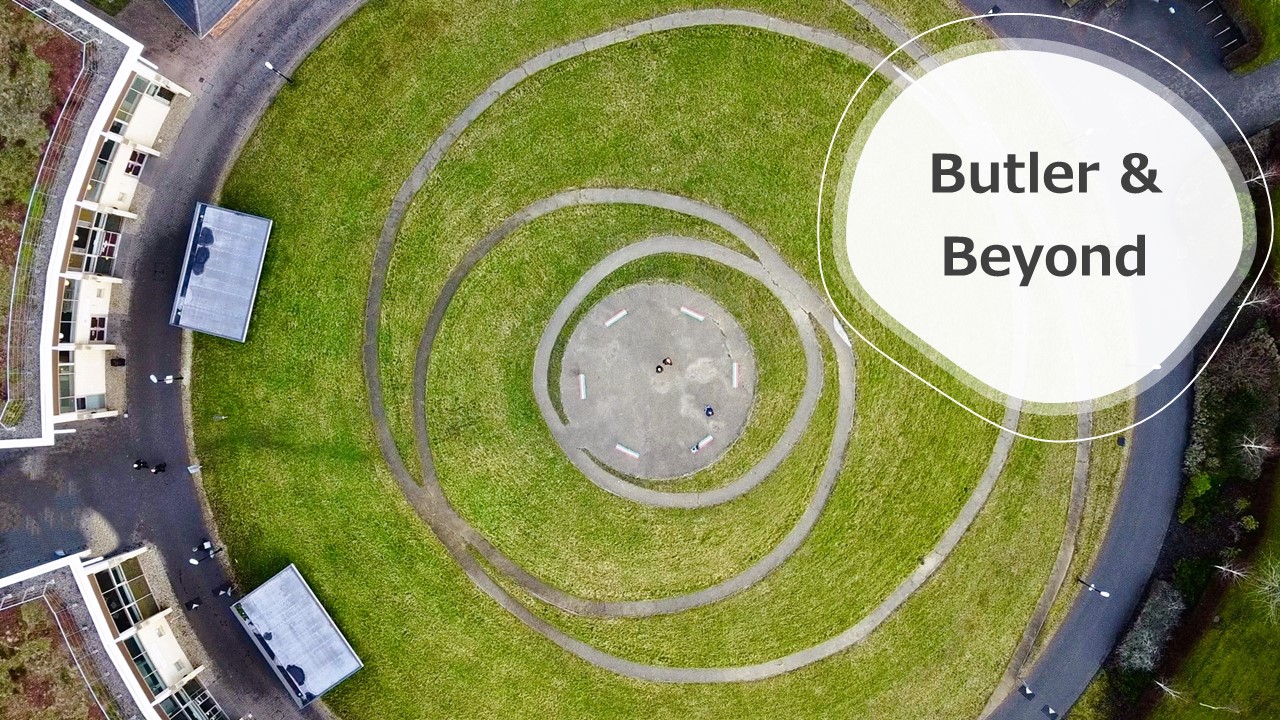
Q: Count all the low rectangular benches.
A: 6